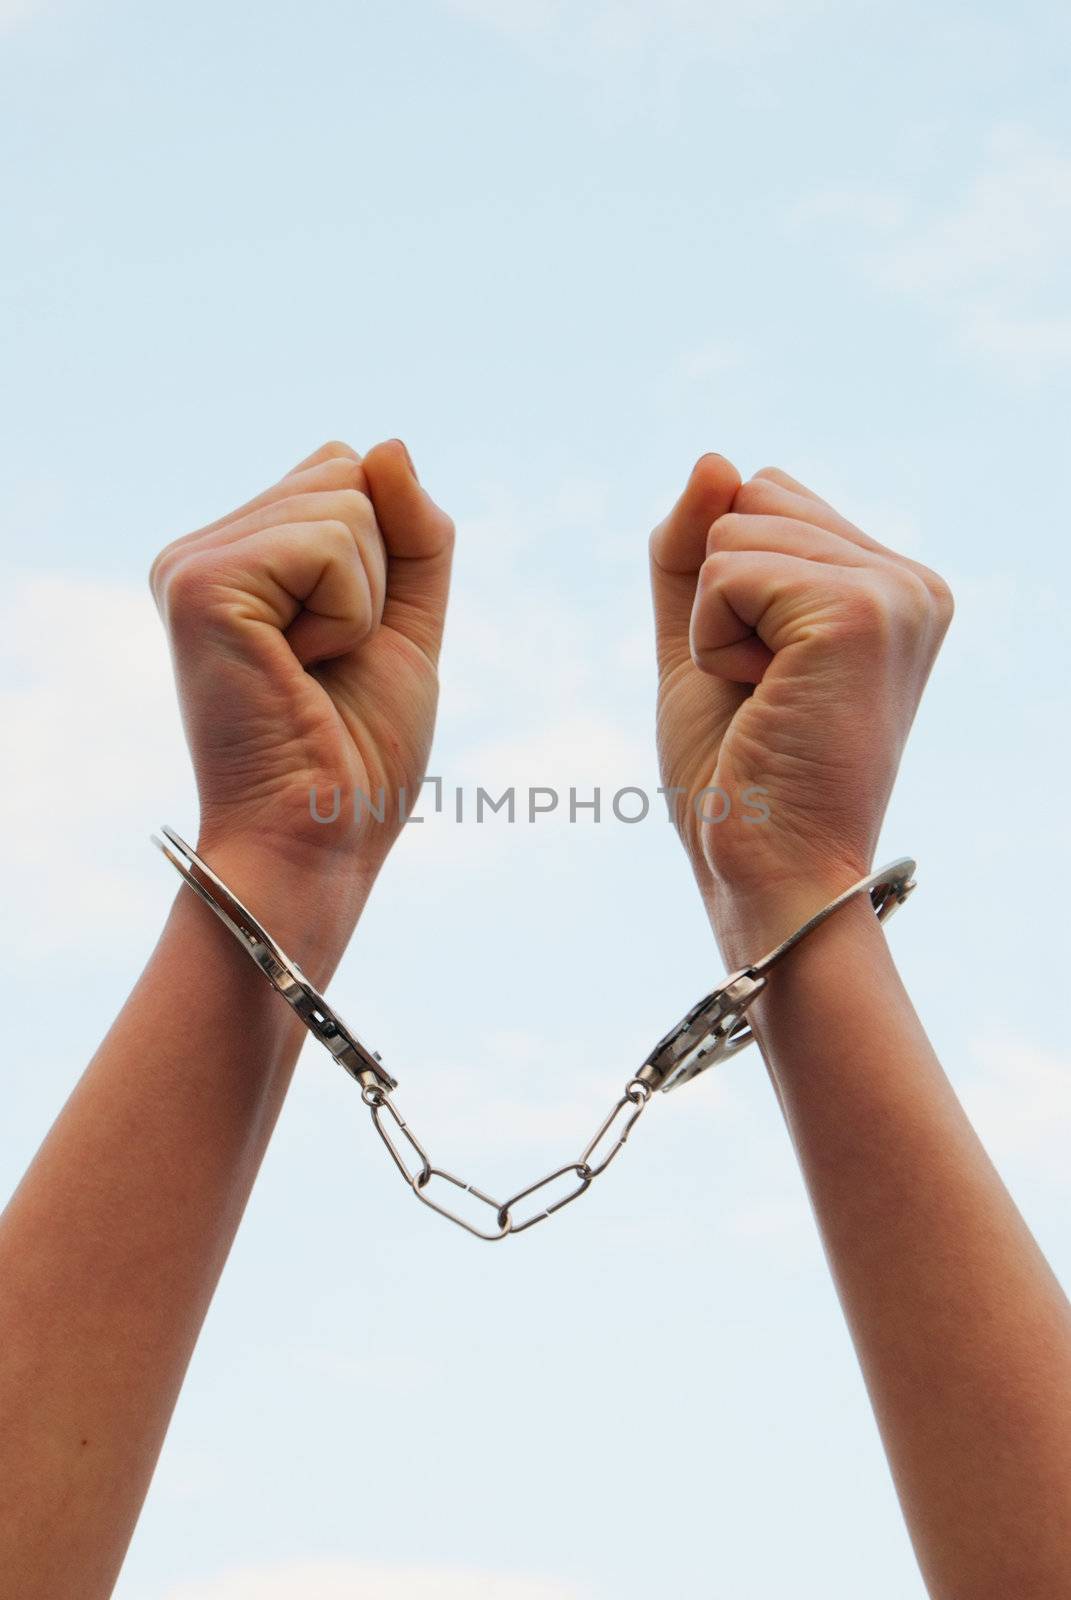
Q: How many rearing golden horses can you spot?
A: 0